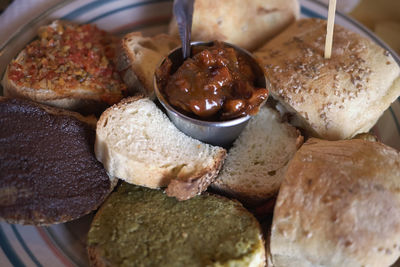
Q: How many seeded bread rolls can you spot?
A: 1